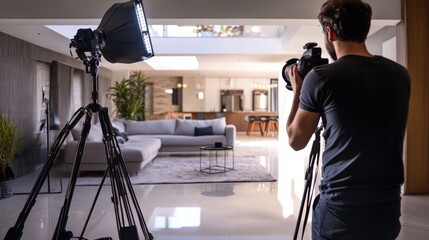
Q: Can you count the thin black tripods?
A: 2